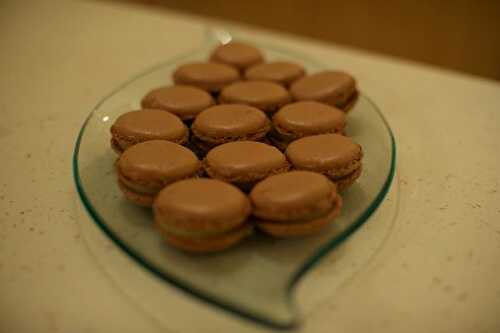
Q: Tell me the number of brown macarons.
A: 14